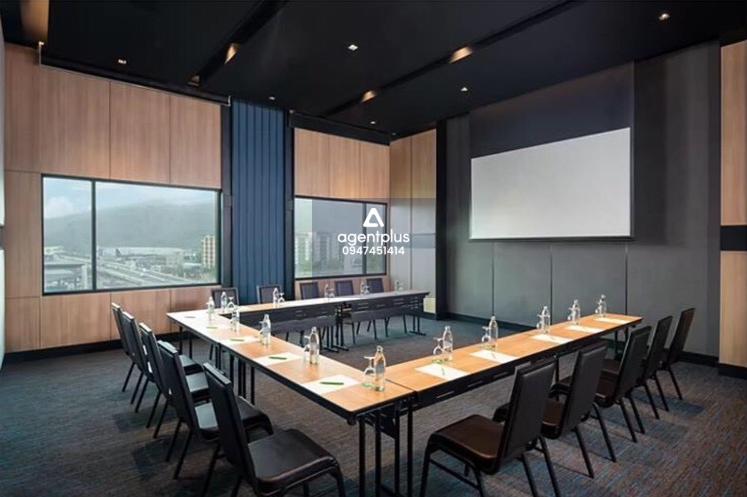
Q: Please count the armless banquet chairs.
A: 15